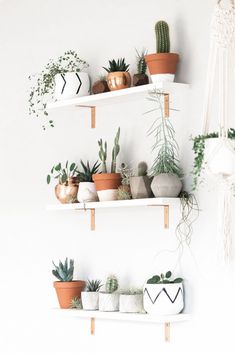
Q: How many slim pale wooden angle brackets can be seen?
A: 6